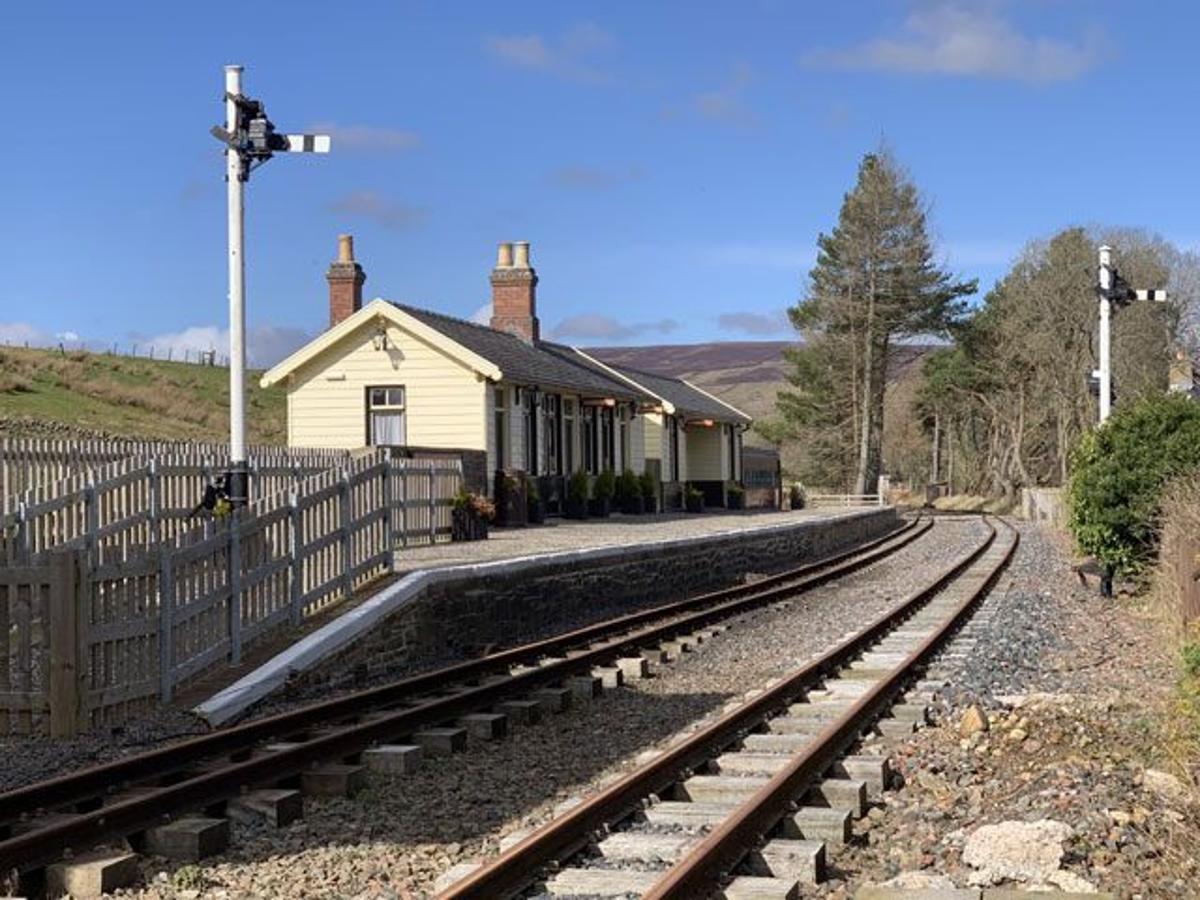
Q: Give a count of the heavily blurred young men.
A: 0